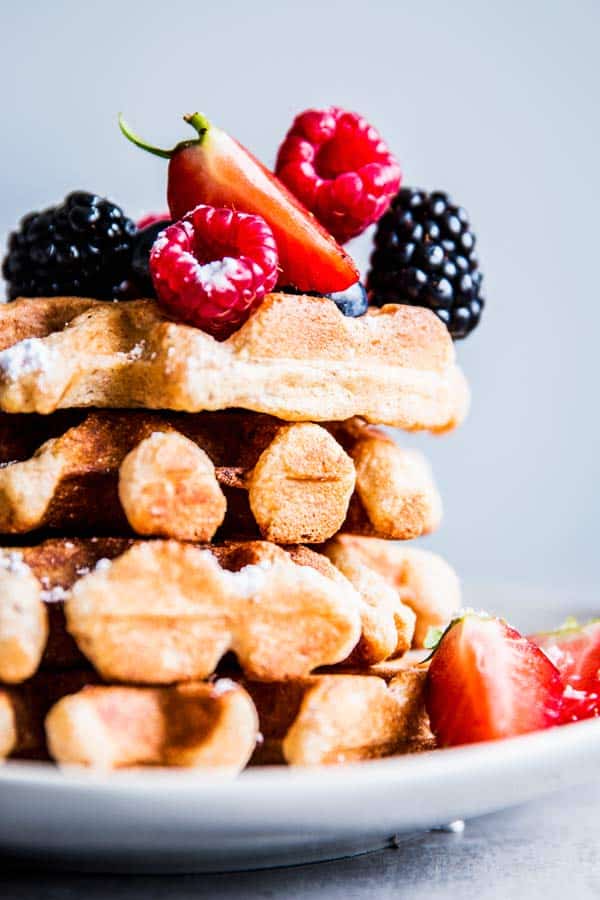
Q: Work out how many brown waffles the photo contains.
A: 4